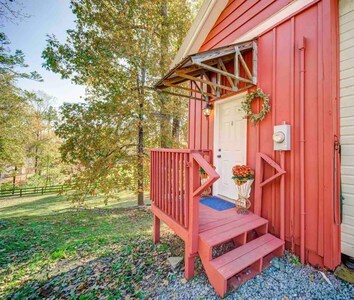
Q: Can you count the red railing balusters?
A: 11